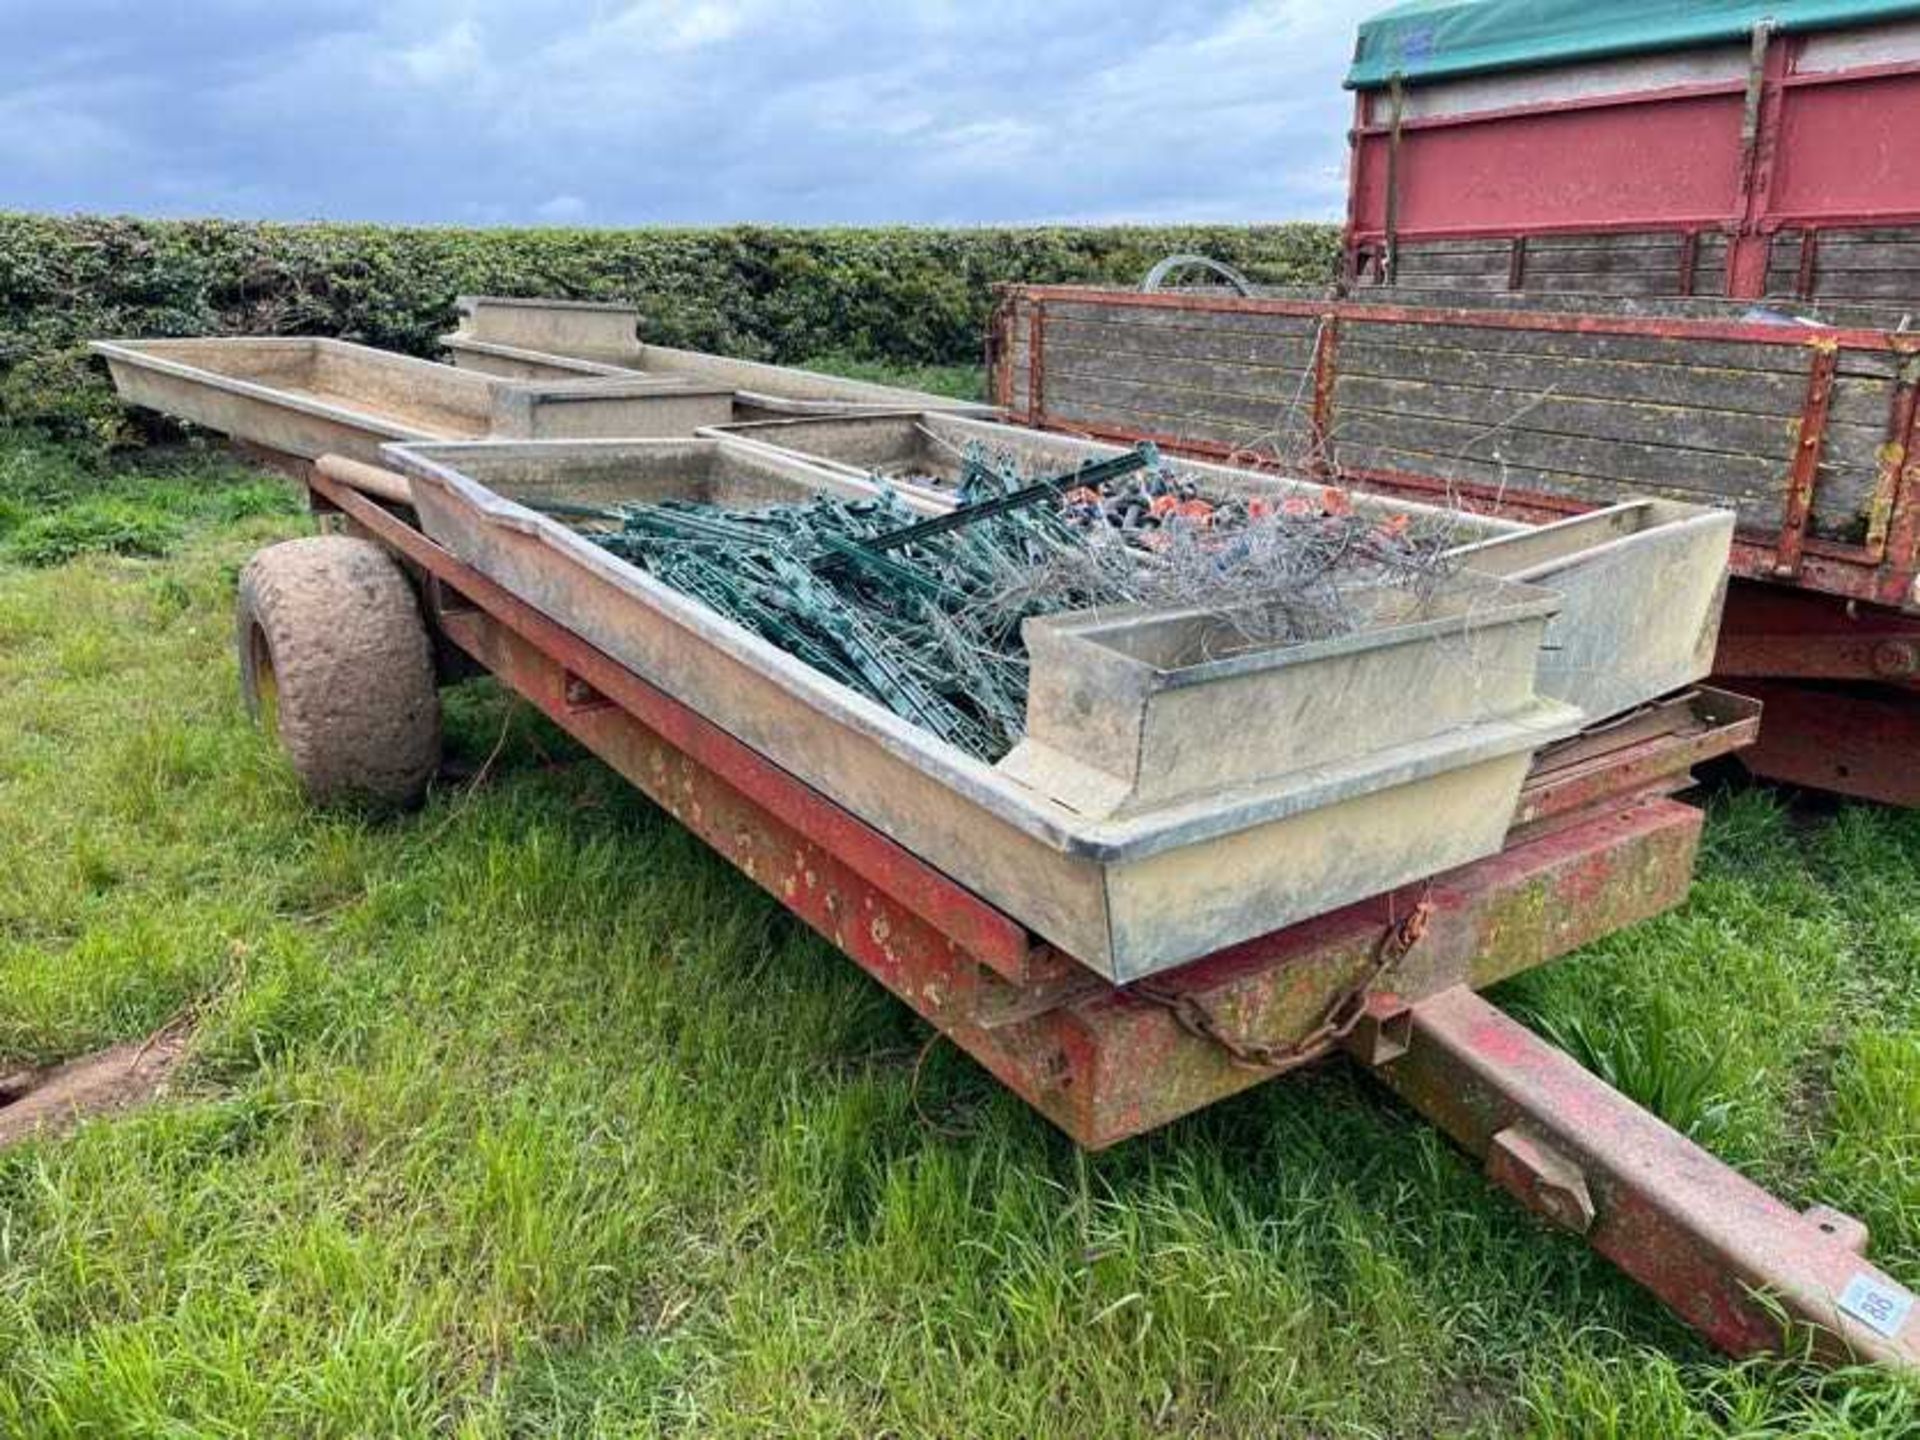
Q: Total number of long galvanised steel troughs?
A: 4